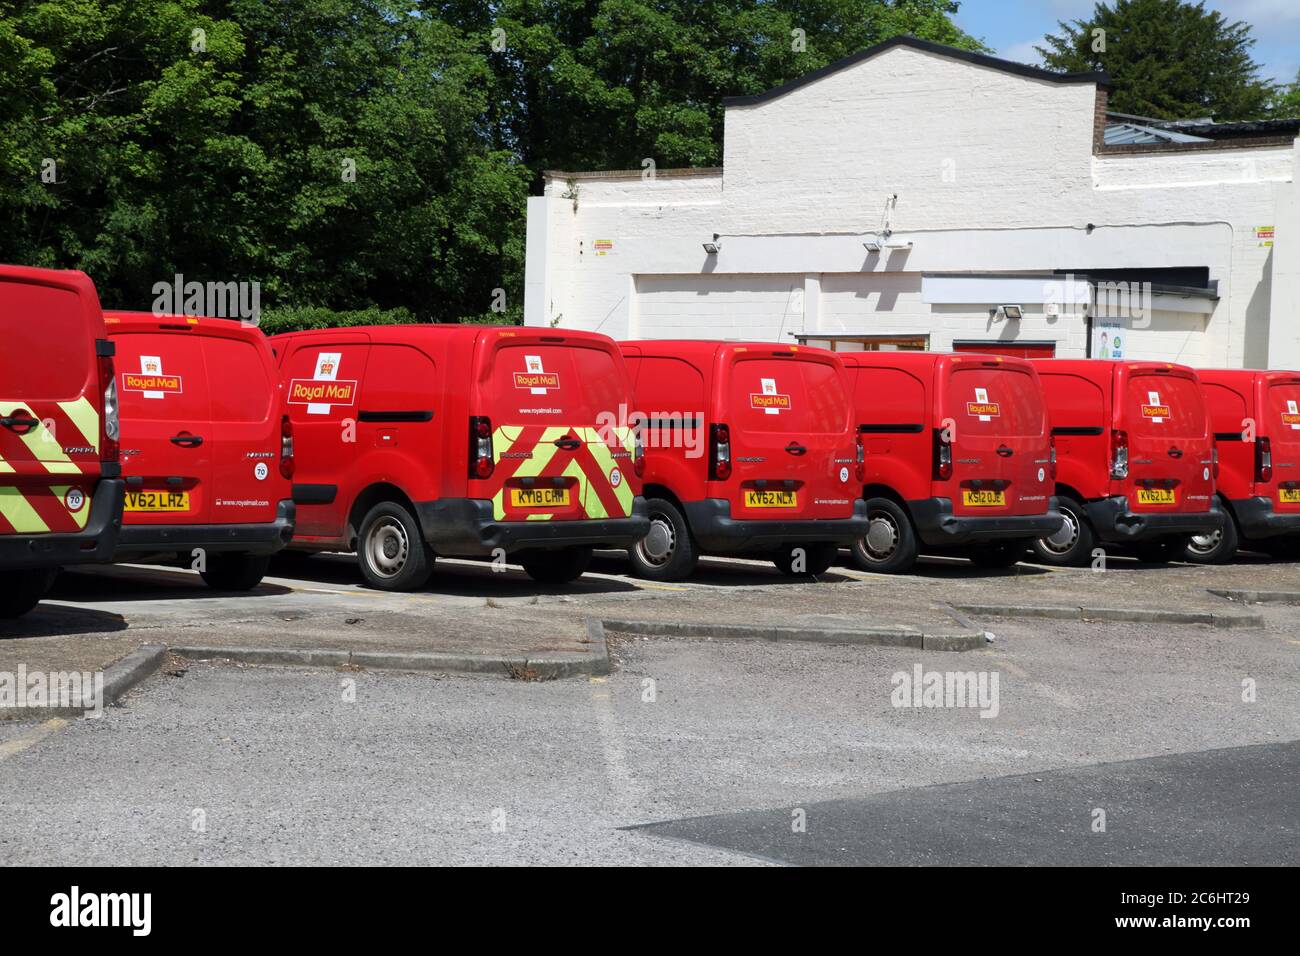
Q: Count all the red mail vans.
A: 7